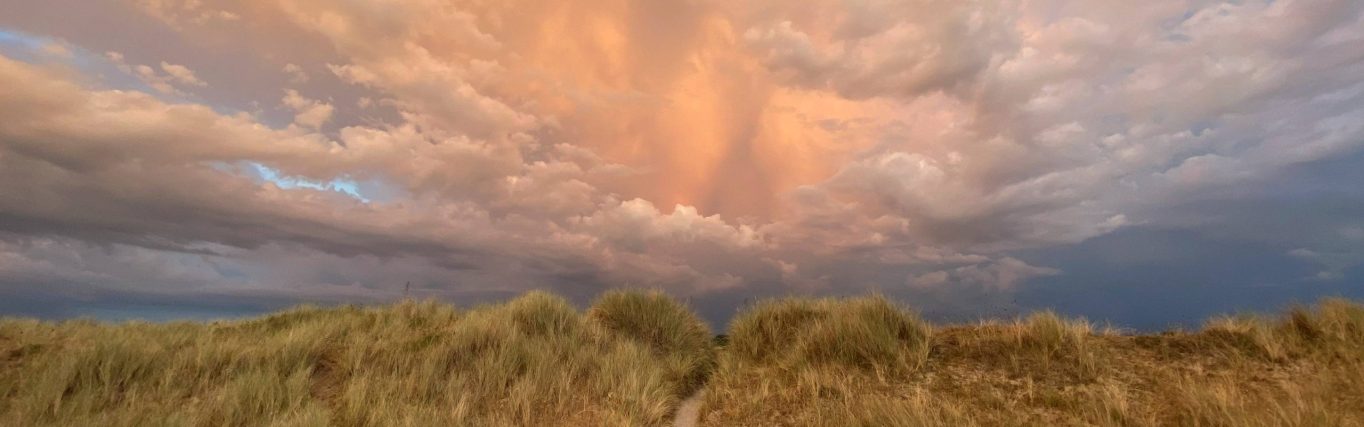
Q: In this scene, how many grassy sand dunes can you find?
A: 2